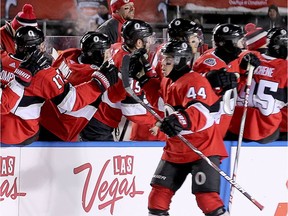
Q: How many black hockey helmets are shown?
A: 7